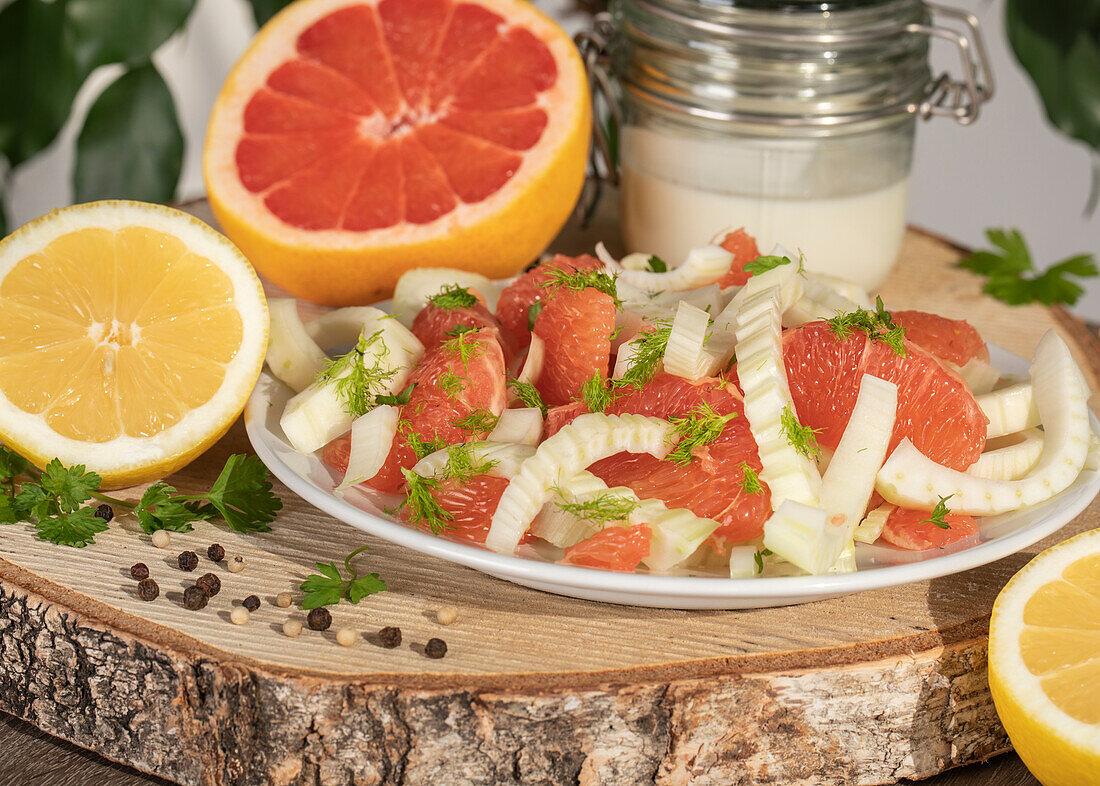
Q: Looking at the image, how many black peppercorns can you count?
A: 11